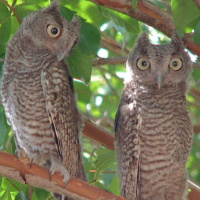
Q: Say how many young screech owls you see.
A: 2